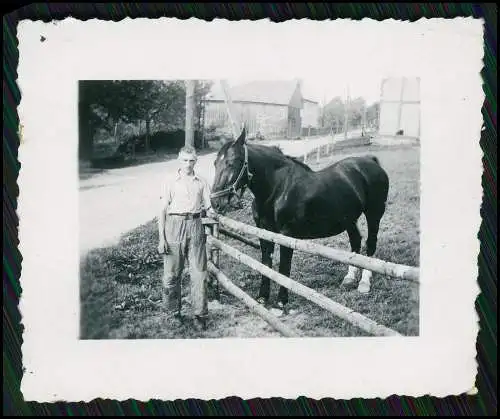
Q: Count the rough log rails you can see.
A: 3